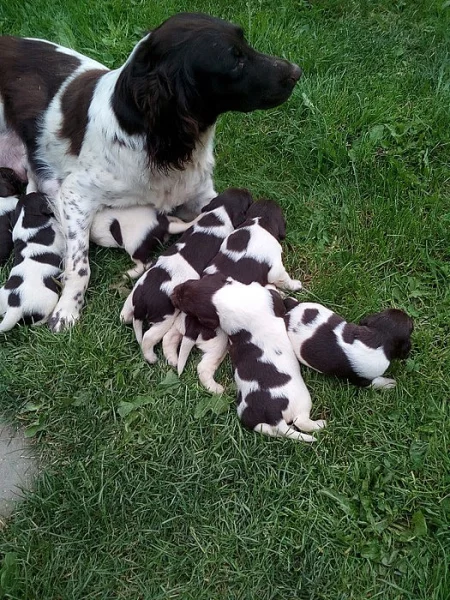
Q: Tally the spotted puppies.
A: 7